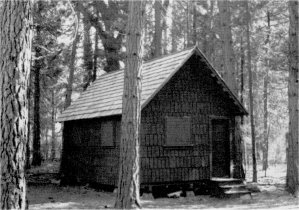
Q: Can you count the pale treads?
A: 3